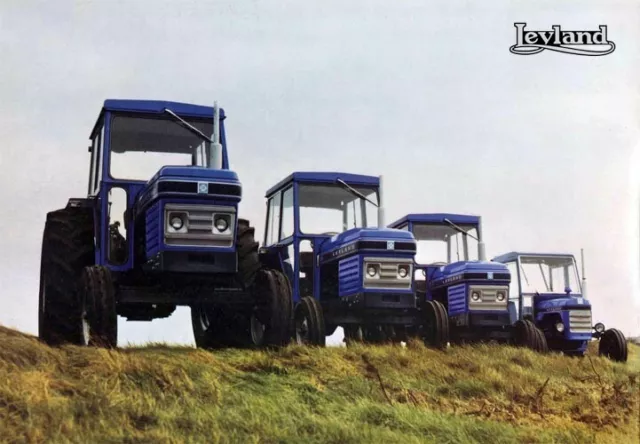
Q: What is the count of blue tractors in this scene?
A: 4